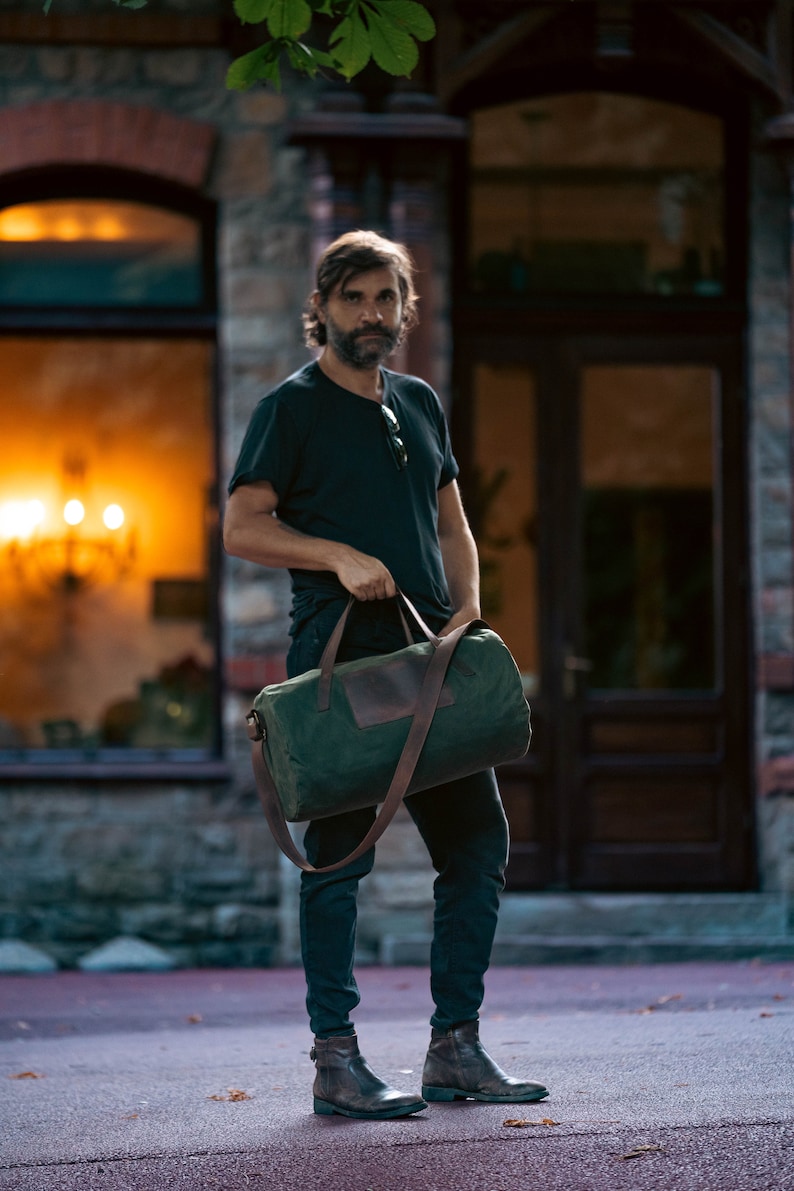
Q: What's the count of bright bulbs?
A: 3